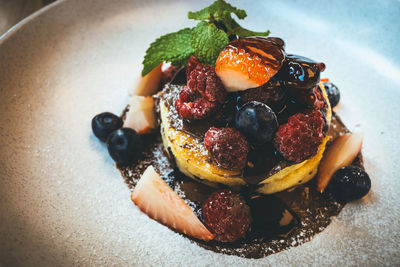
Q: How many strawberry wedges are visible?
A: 5